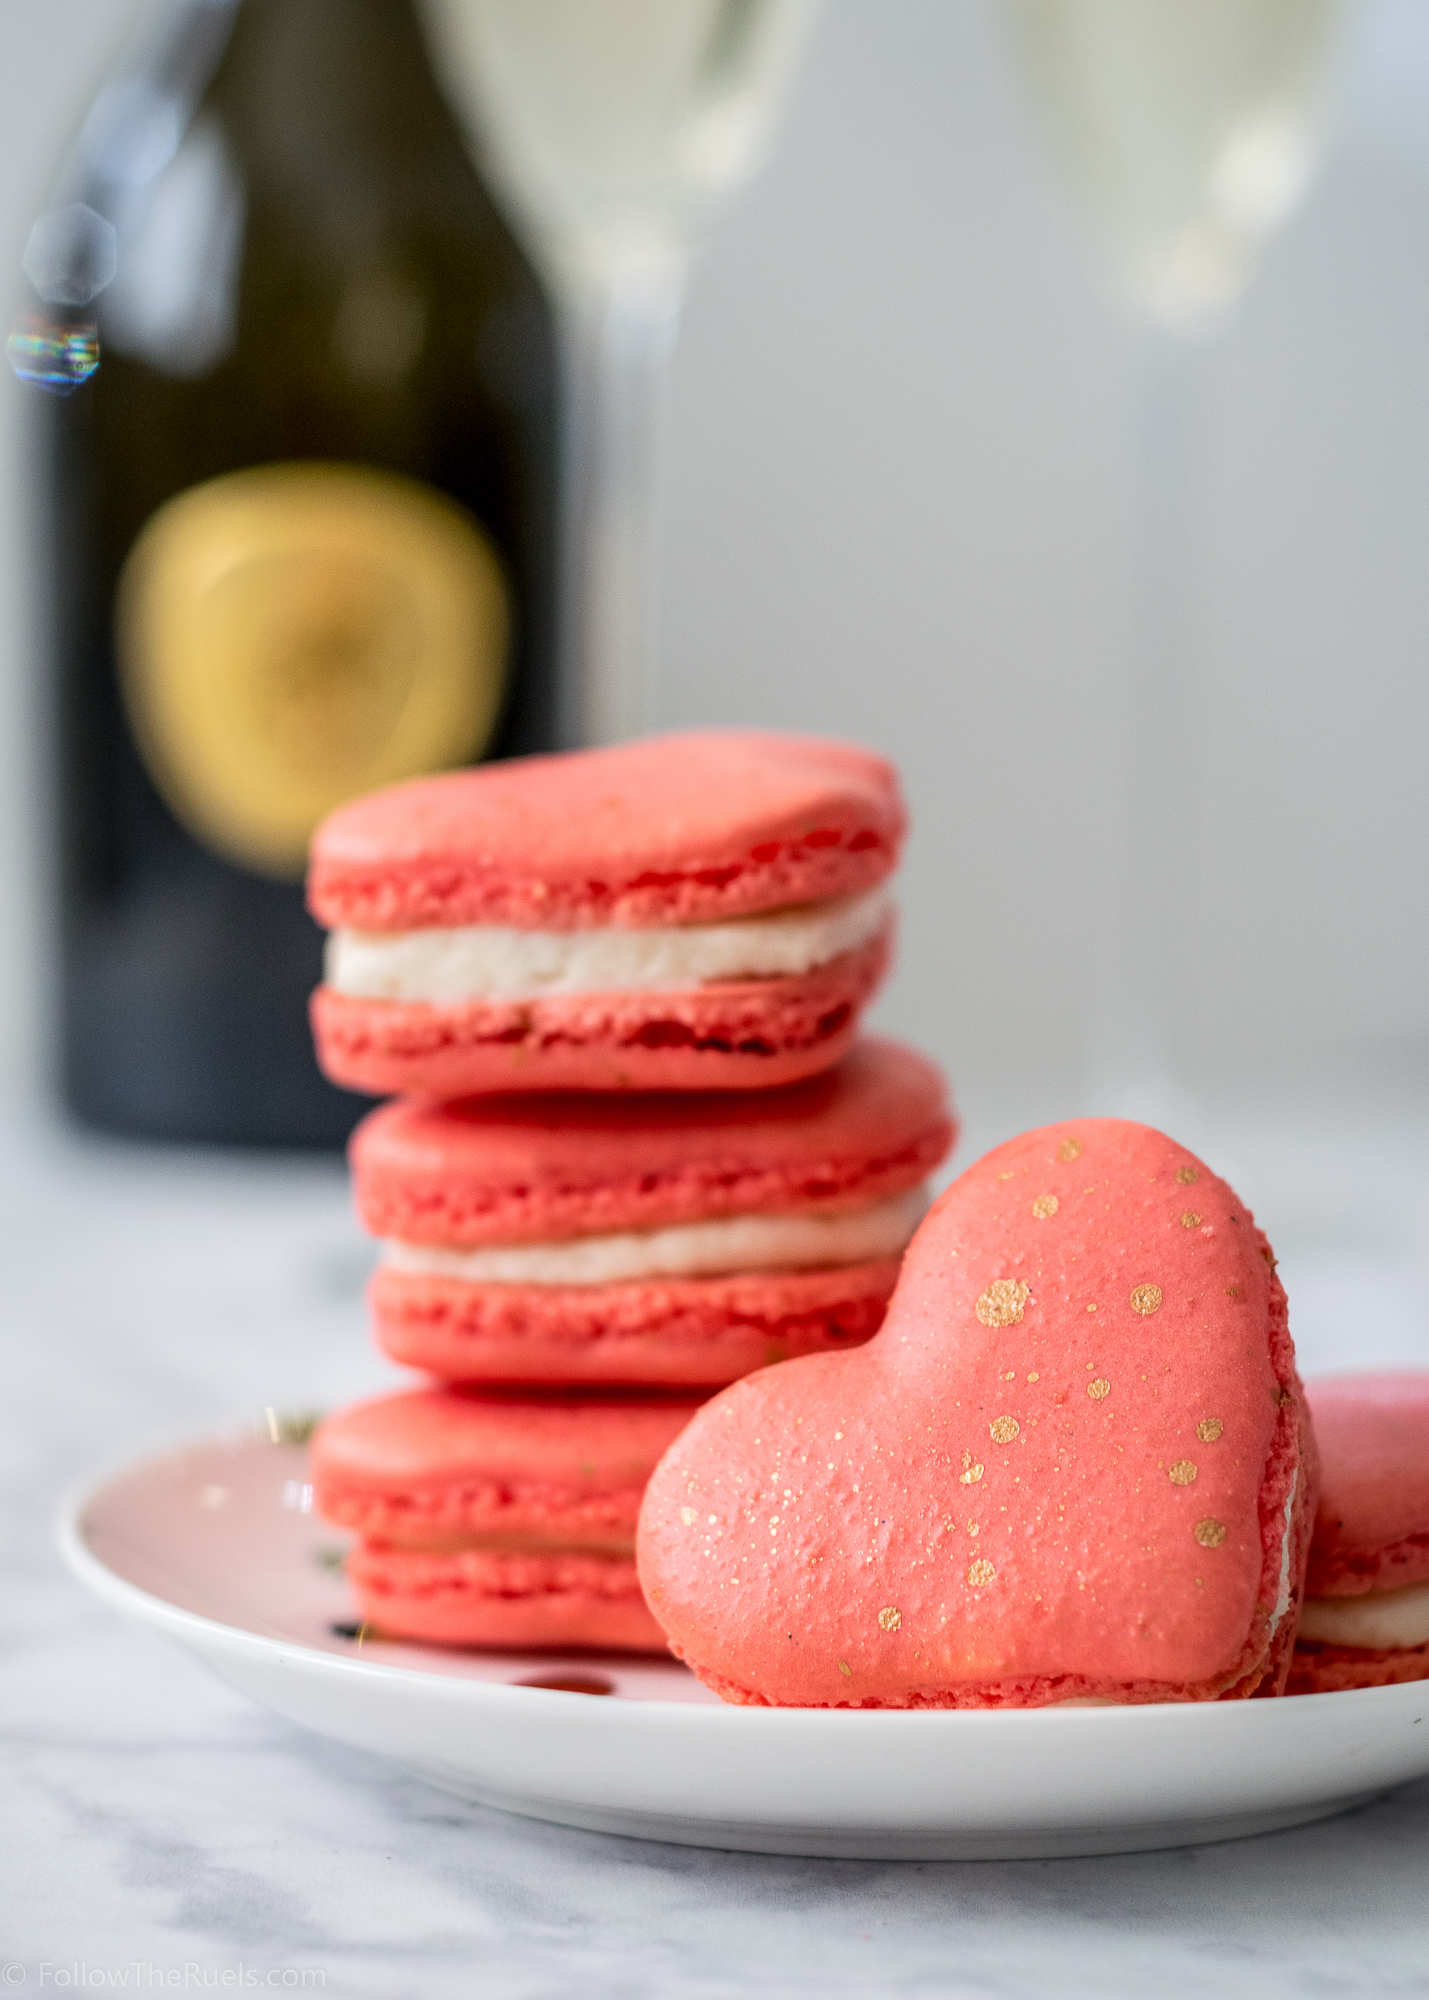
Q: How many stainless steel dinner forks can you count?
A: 0